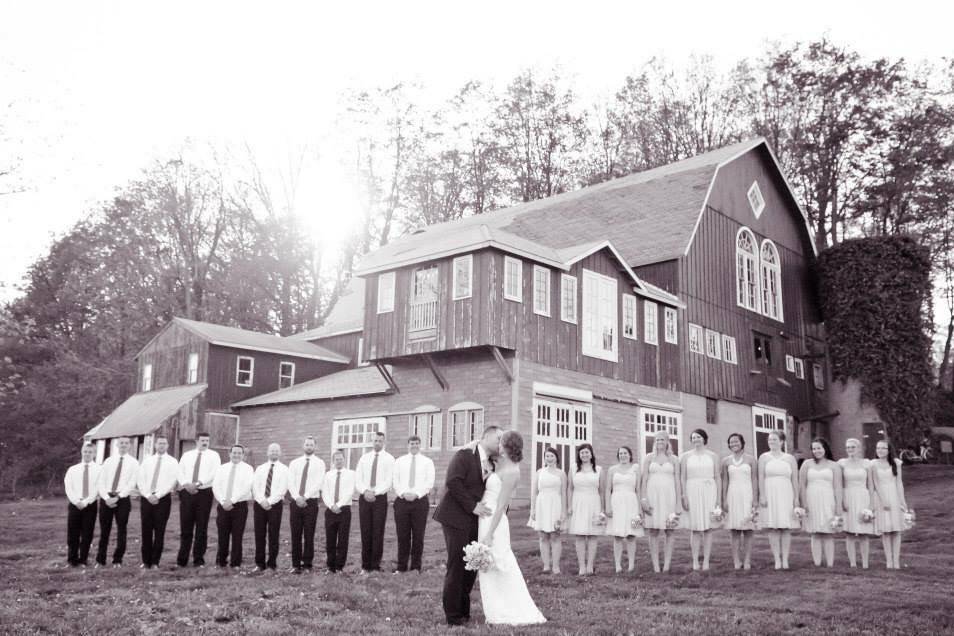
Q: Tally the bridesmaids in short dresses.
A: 10